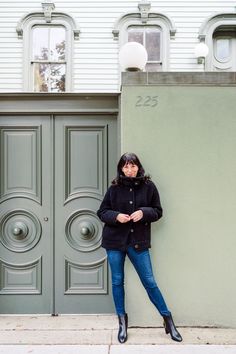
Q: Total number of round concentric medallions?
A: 2